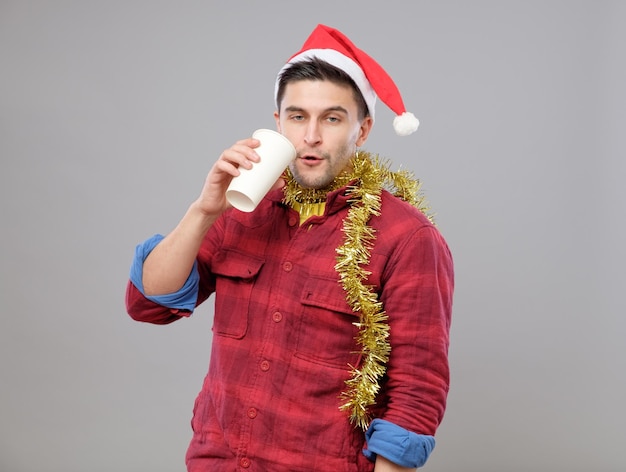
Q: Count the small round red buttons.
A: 6